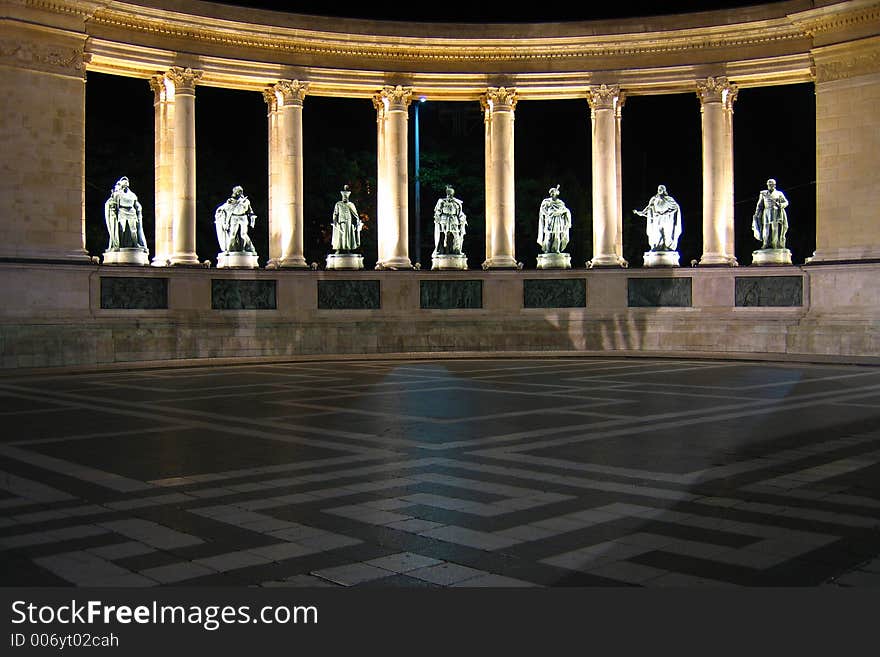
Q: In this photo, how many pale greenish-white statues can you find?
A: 7